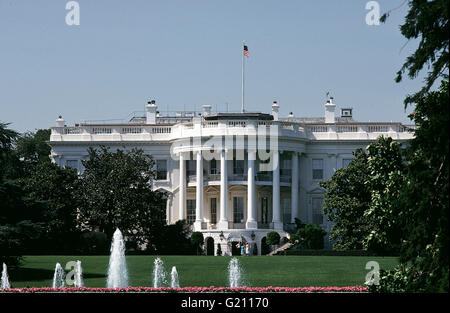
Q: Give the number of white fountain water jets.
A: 7